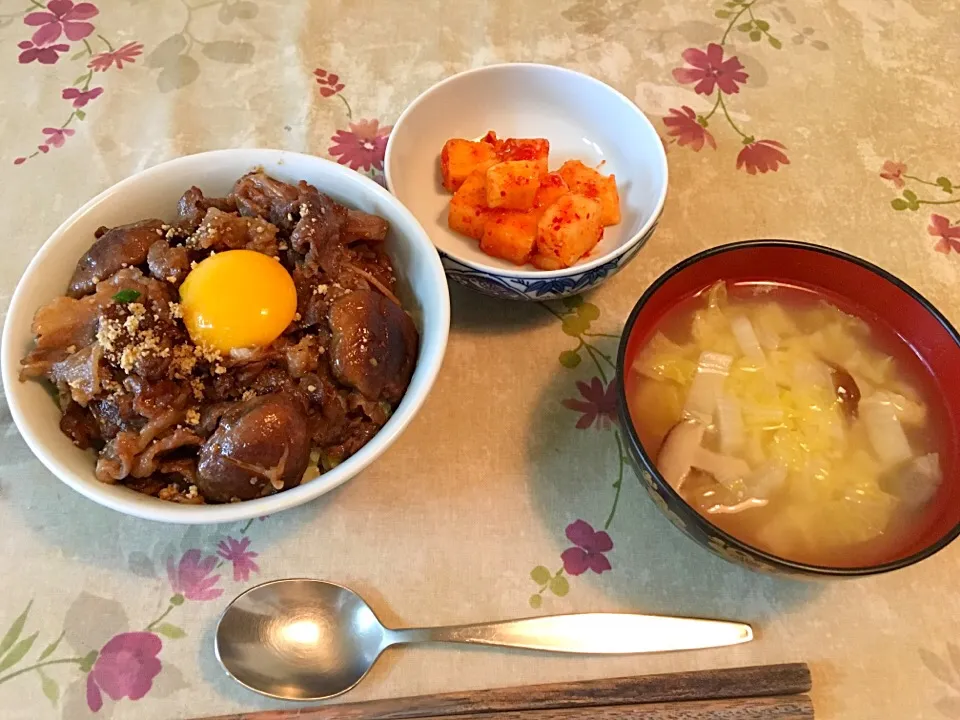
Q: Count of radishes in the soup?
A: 0